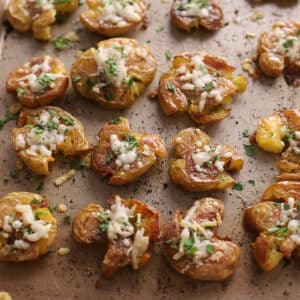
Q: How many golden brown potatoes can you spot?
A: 15